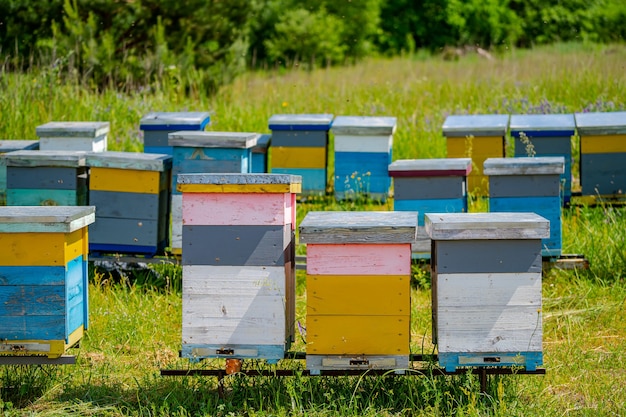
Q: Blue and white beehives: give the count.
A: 1